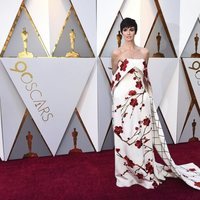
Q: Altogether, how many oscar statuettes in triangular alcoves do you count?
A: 8